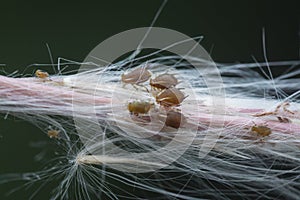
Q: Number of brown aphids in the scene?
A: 4